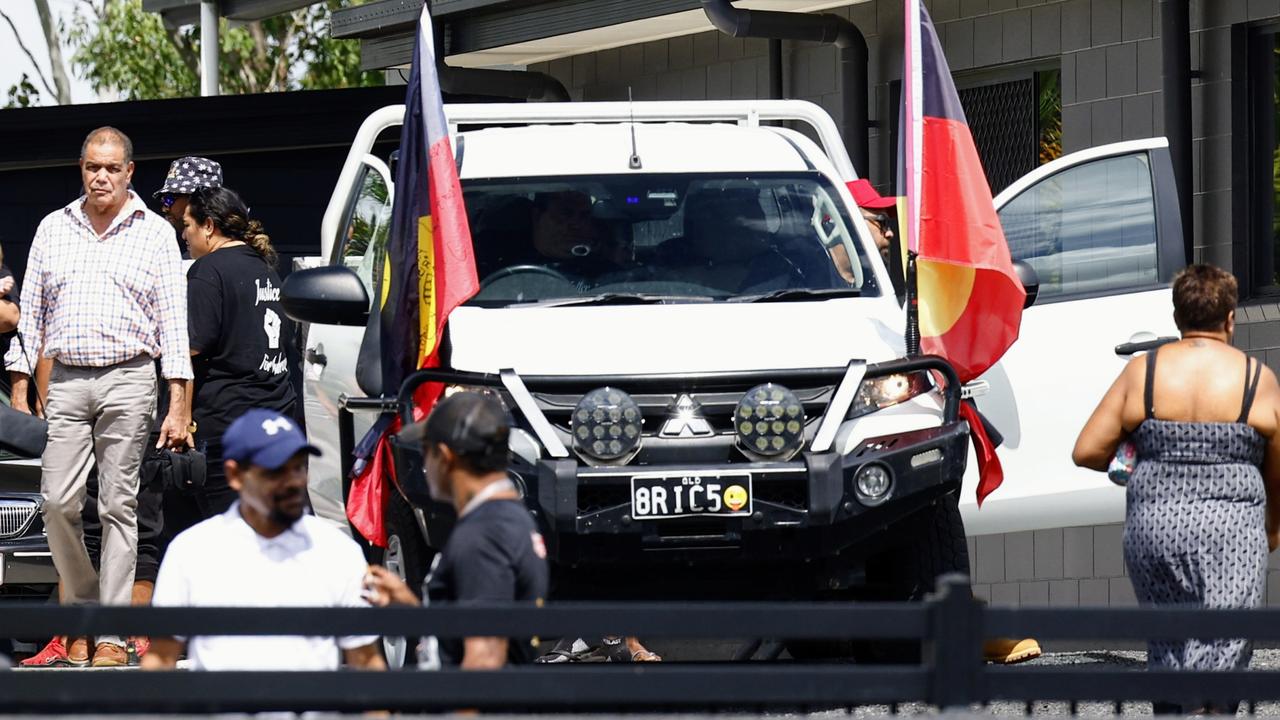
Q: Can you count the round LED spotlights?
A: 2